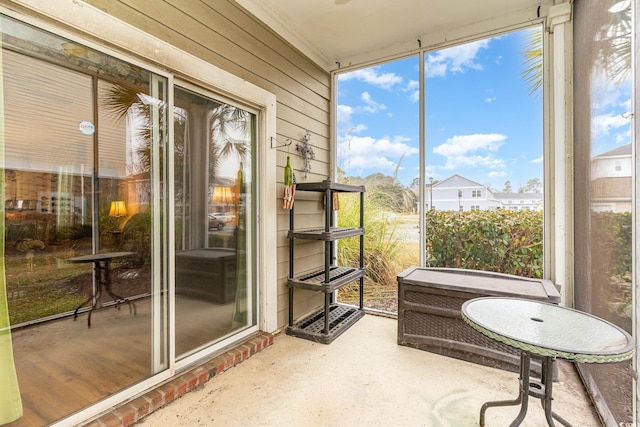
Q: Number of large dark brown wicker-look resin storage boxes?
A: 1